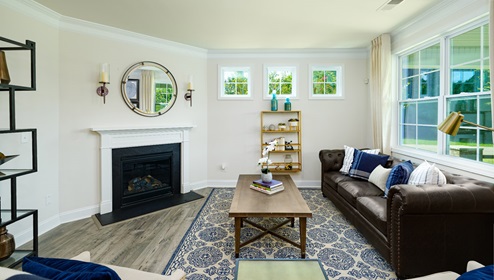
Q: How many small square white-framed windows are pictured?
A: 3